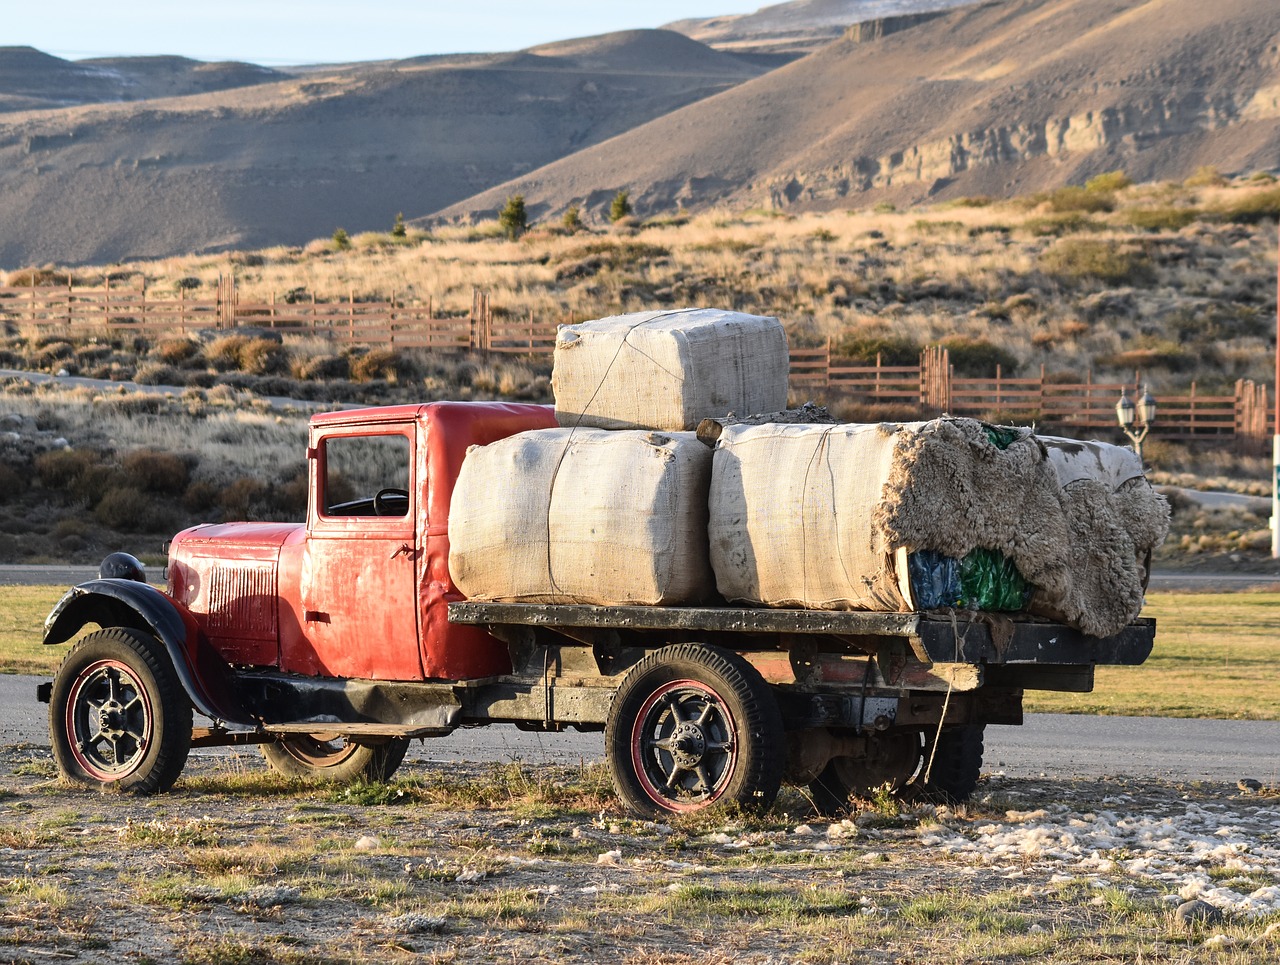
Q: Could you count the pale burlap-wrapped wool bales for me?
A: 3